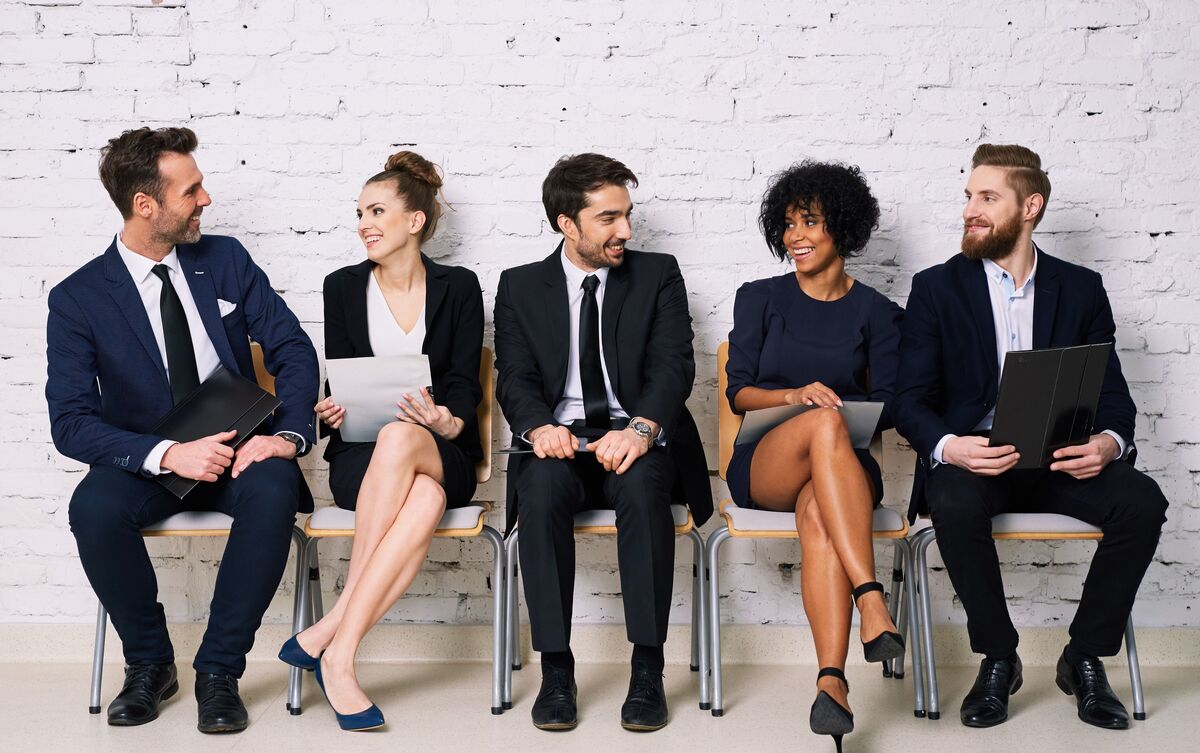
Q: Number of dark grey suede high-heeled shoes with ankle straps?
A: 2